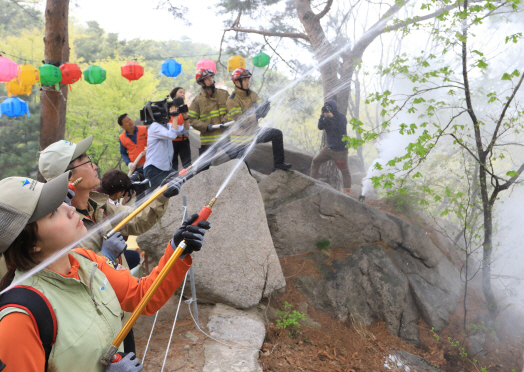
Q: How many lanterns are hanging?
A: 12